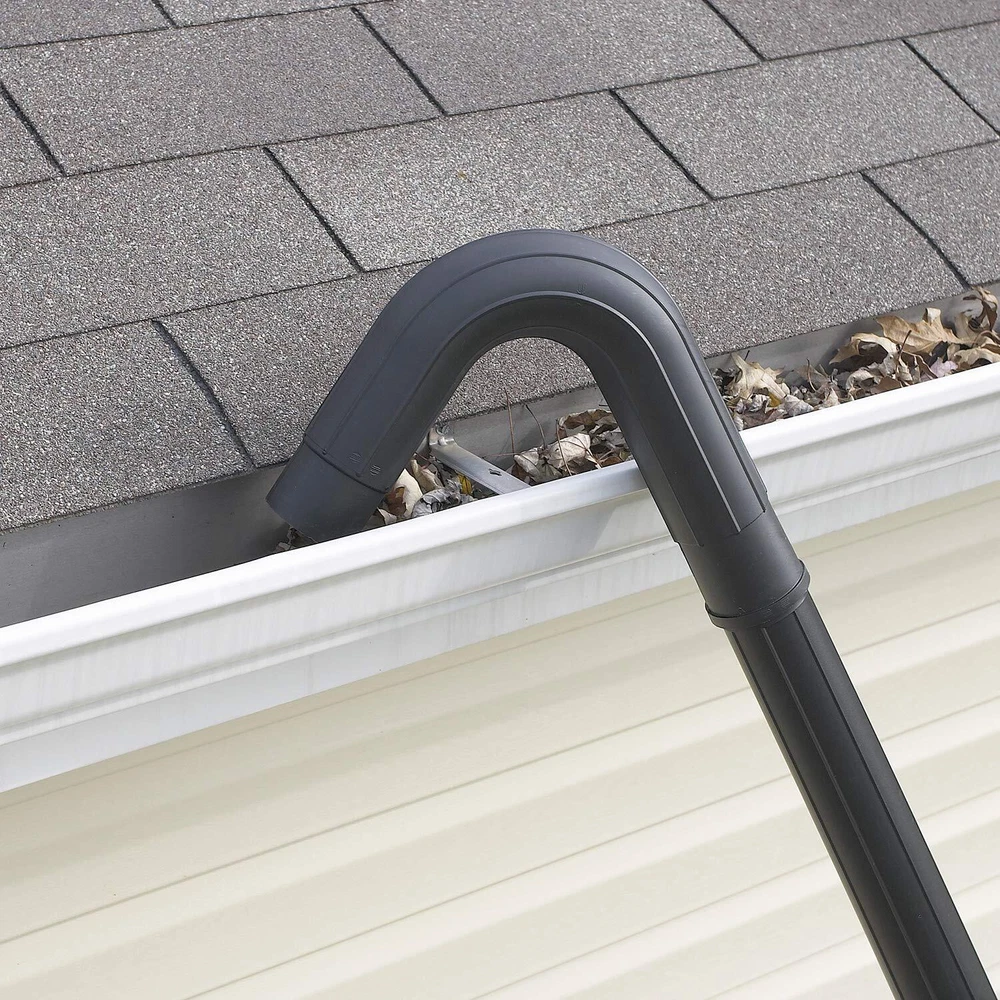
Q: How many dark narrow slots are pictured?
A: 9